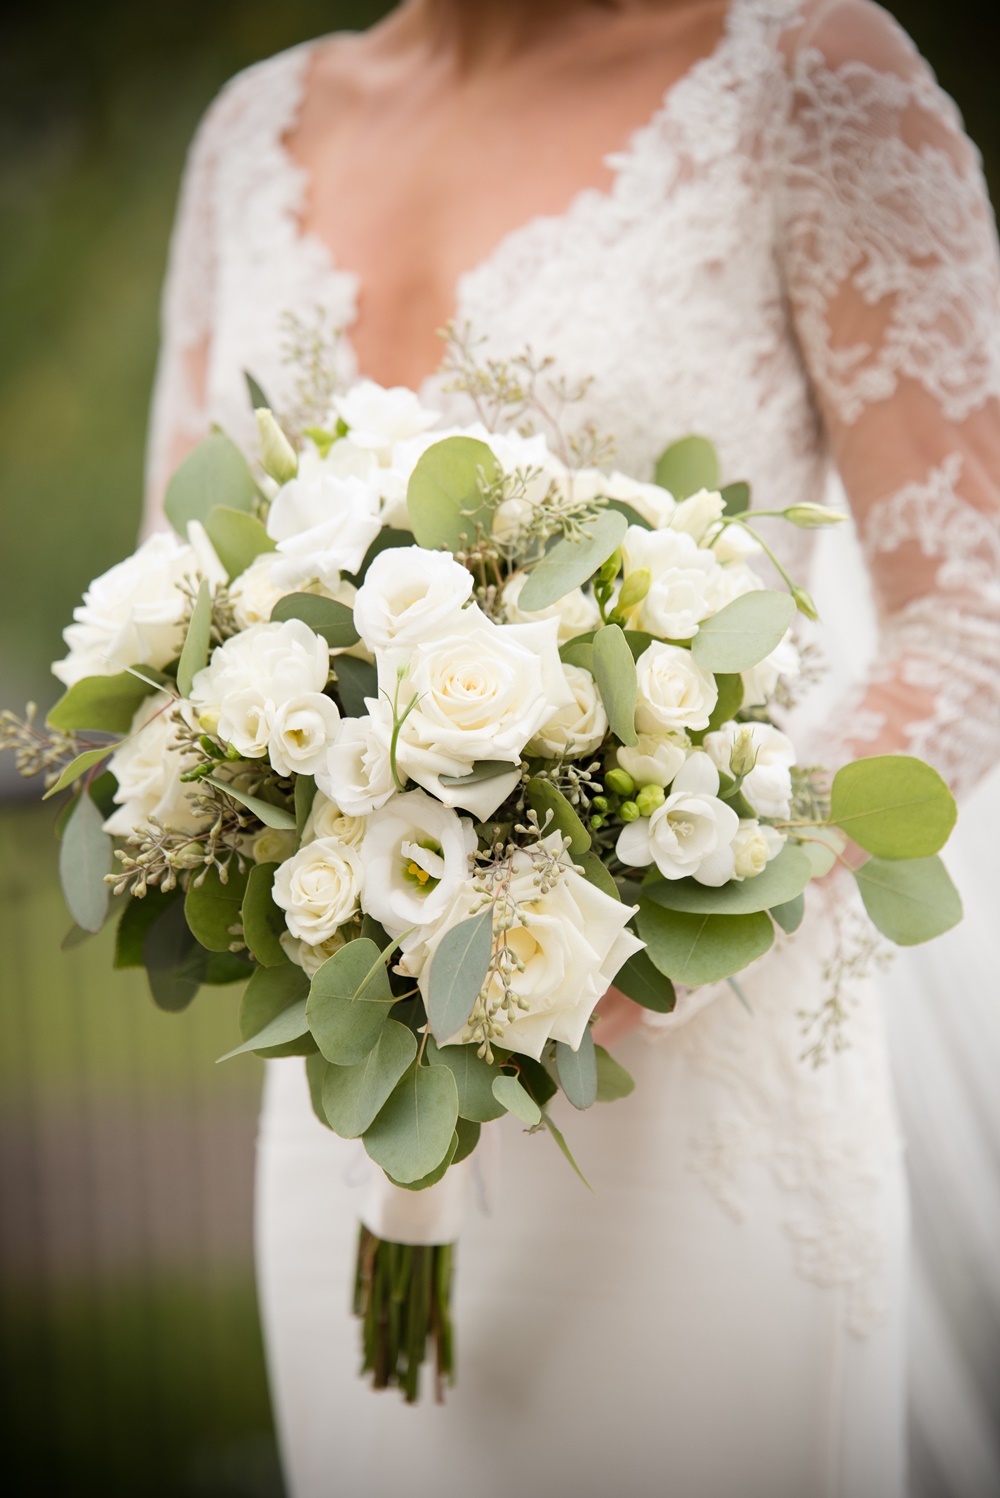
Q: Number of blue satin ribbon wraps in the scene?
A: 0